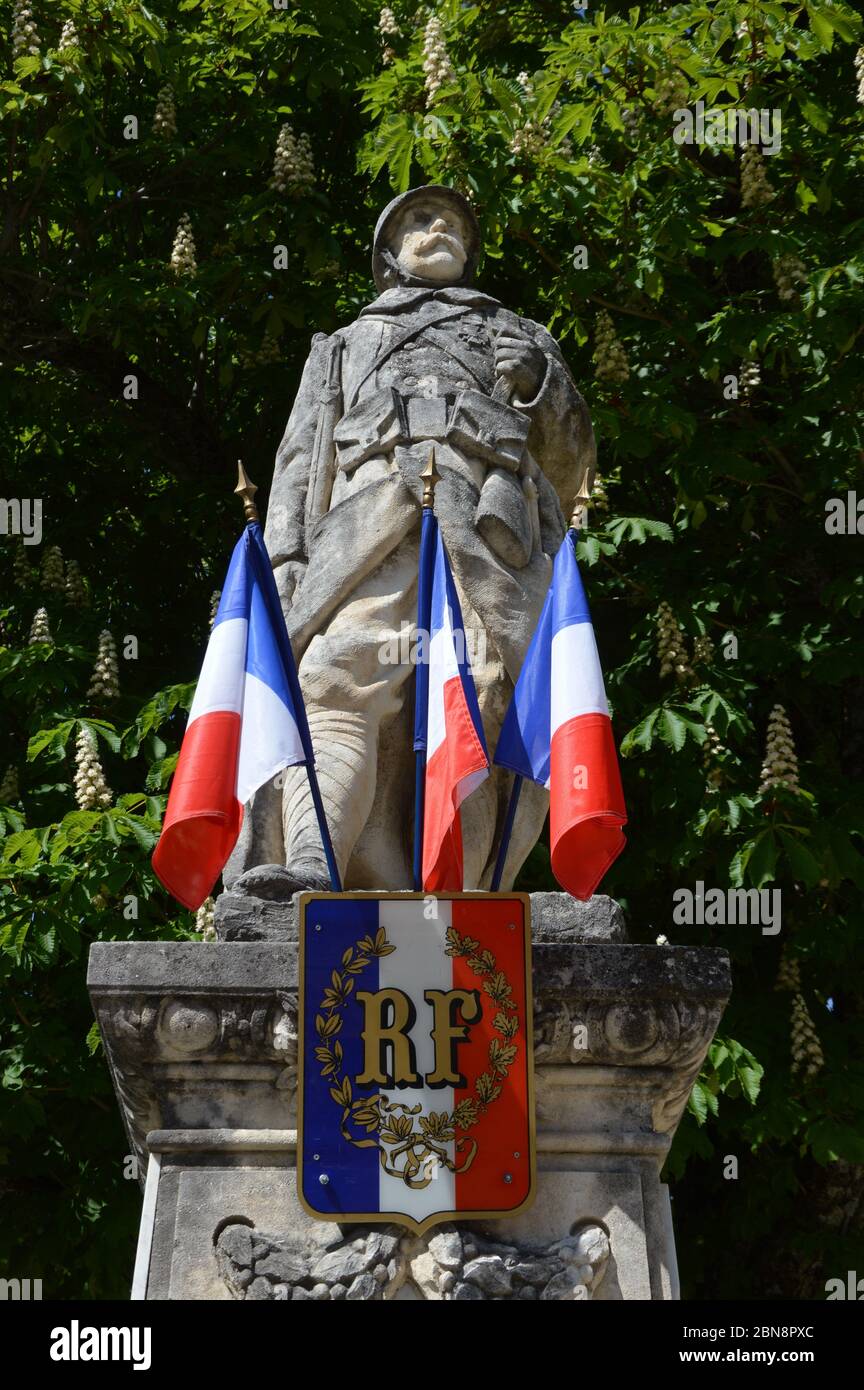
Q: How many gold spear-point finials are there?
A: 3